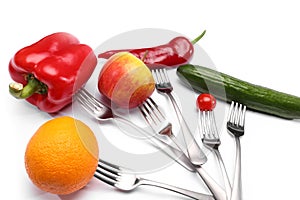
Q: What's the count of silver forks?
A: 6